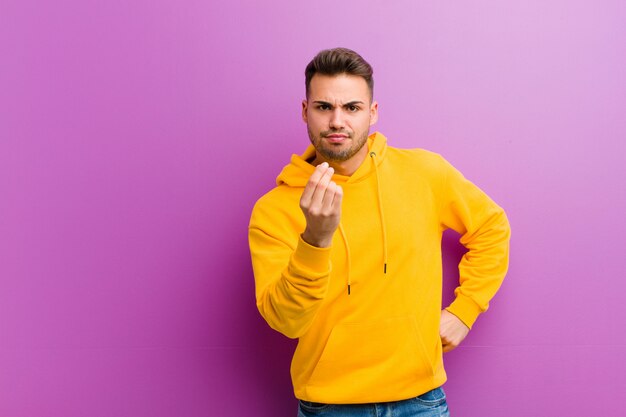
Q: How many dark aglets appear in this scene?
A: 2